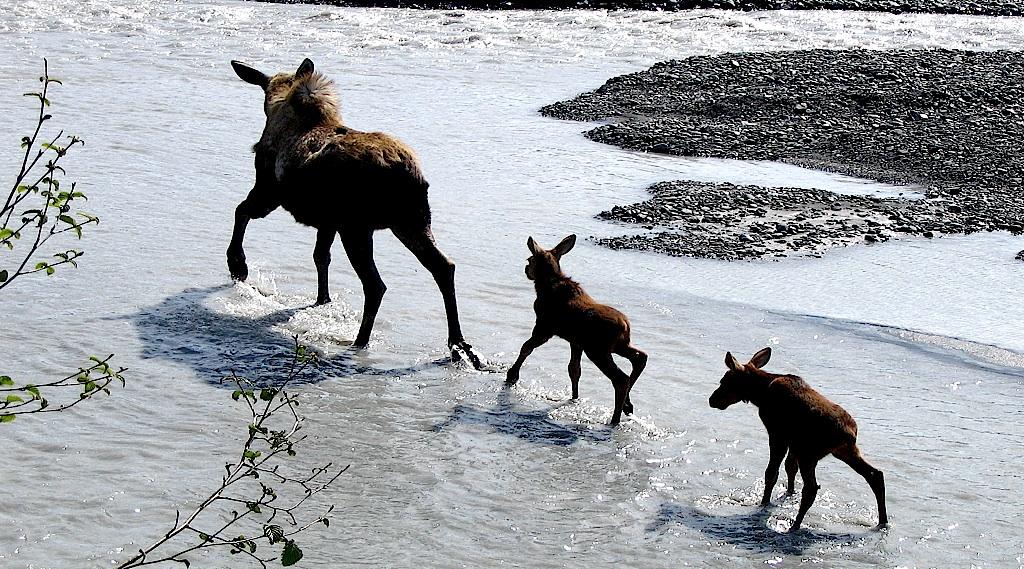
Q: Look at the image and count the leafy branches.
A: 3